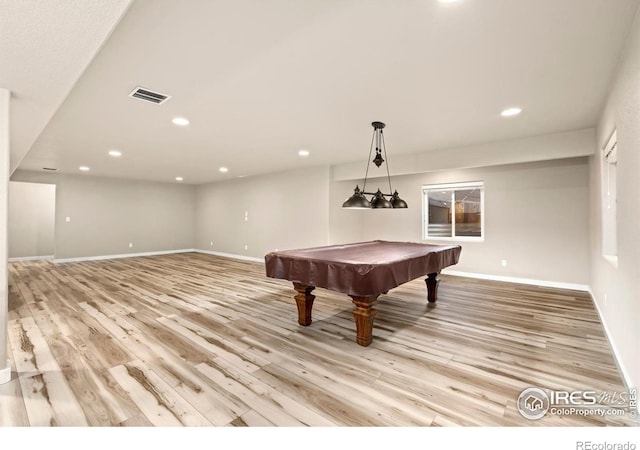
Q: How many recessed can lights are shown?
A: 8